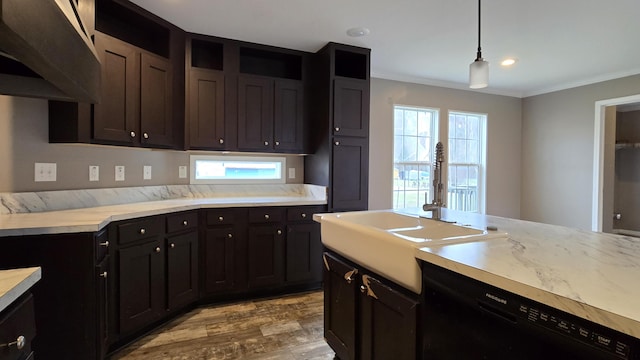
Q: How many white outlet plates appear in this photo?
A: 6